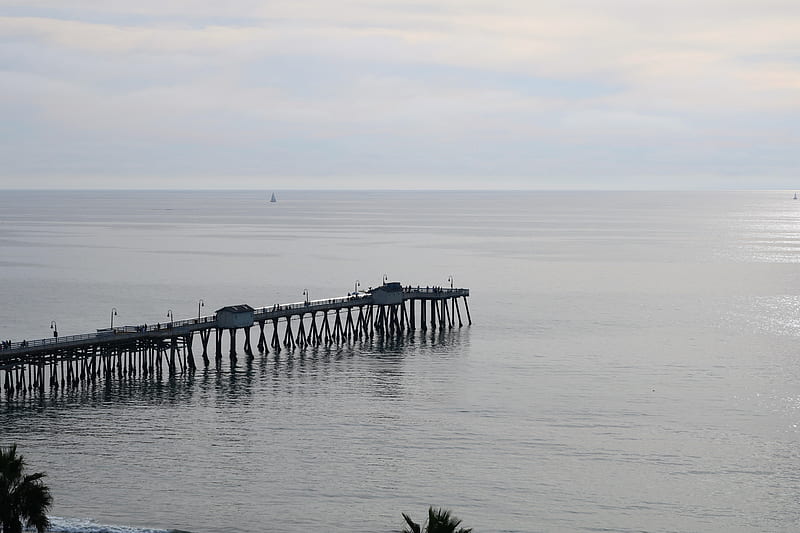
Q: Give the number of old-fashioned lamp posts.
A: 8